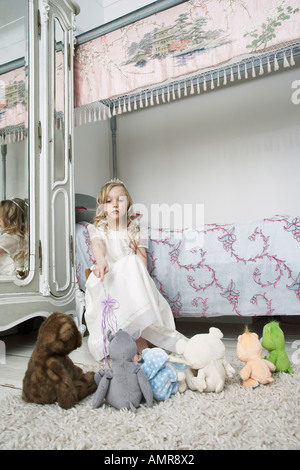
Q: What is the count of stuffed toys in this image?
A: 6